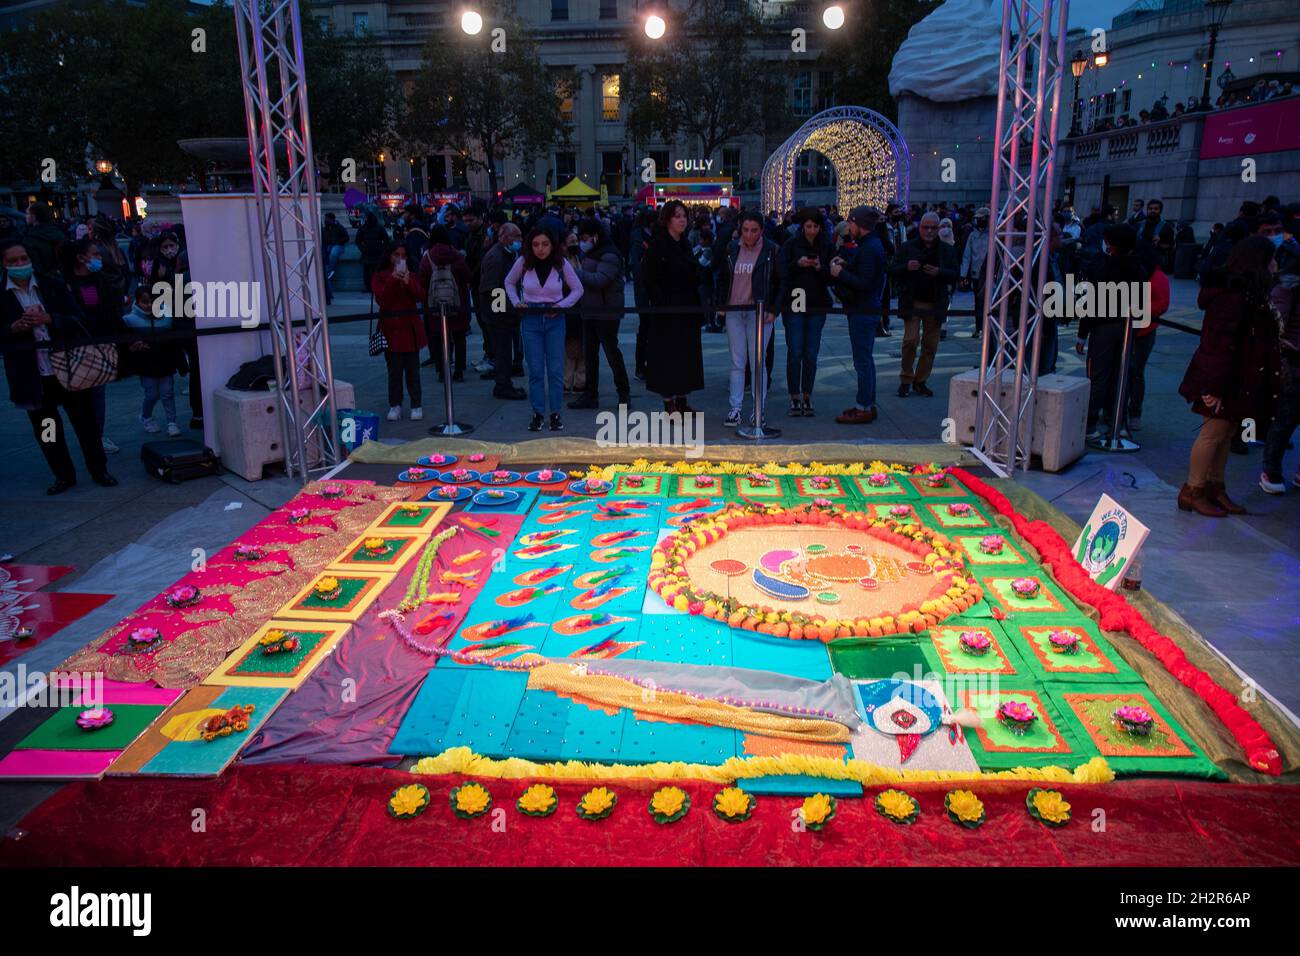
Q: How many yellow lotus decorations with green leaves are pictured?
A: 10